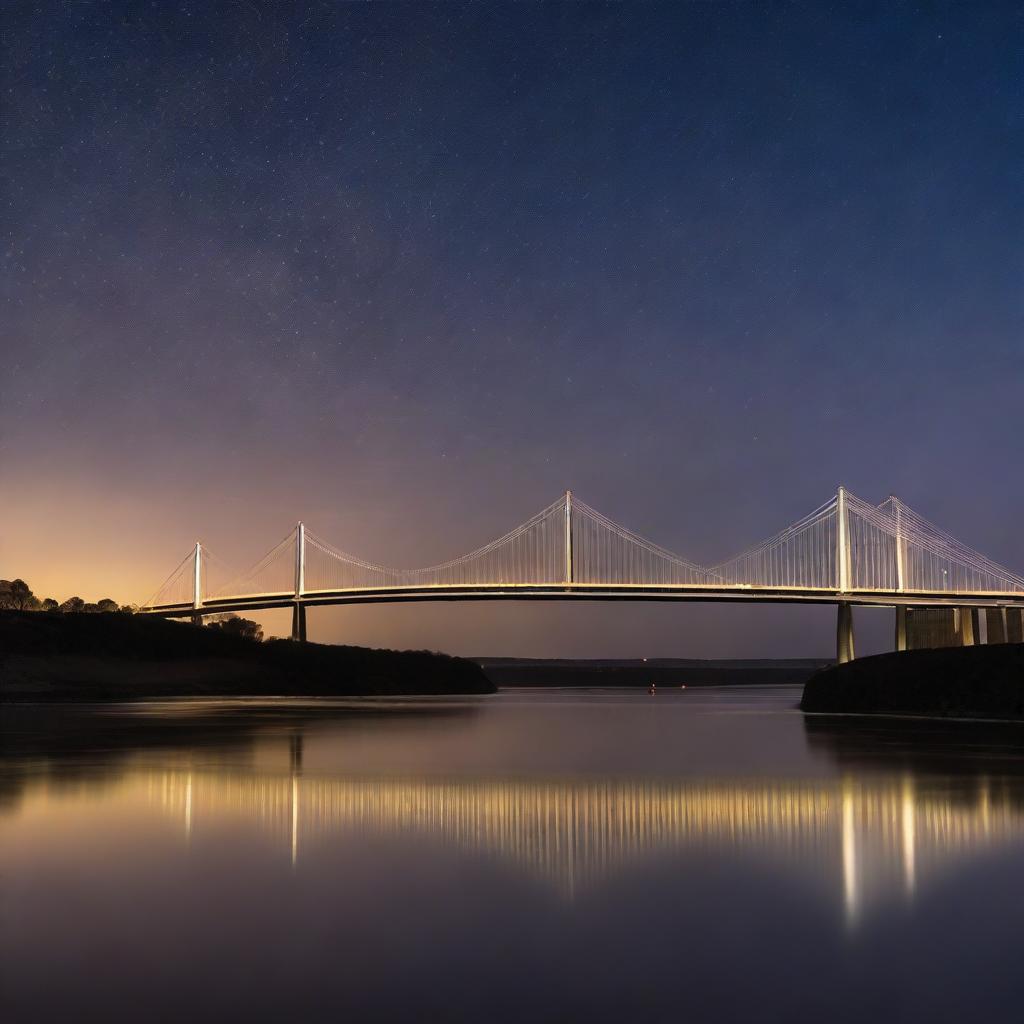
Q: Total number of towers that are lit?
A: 5